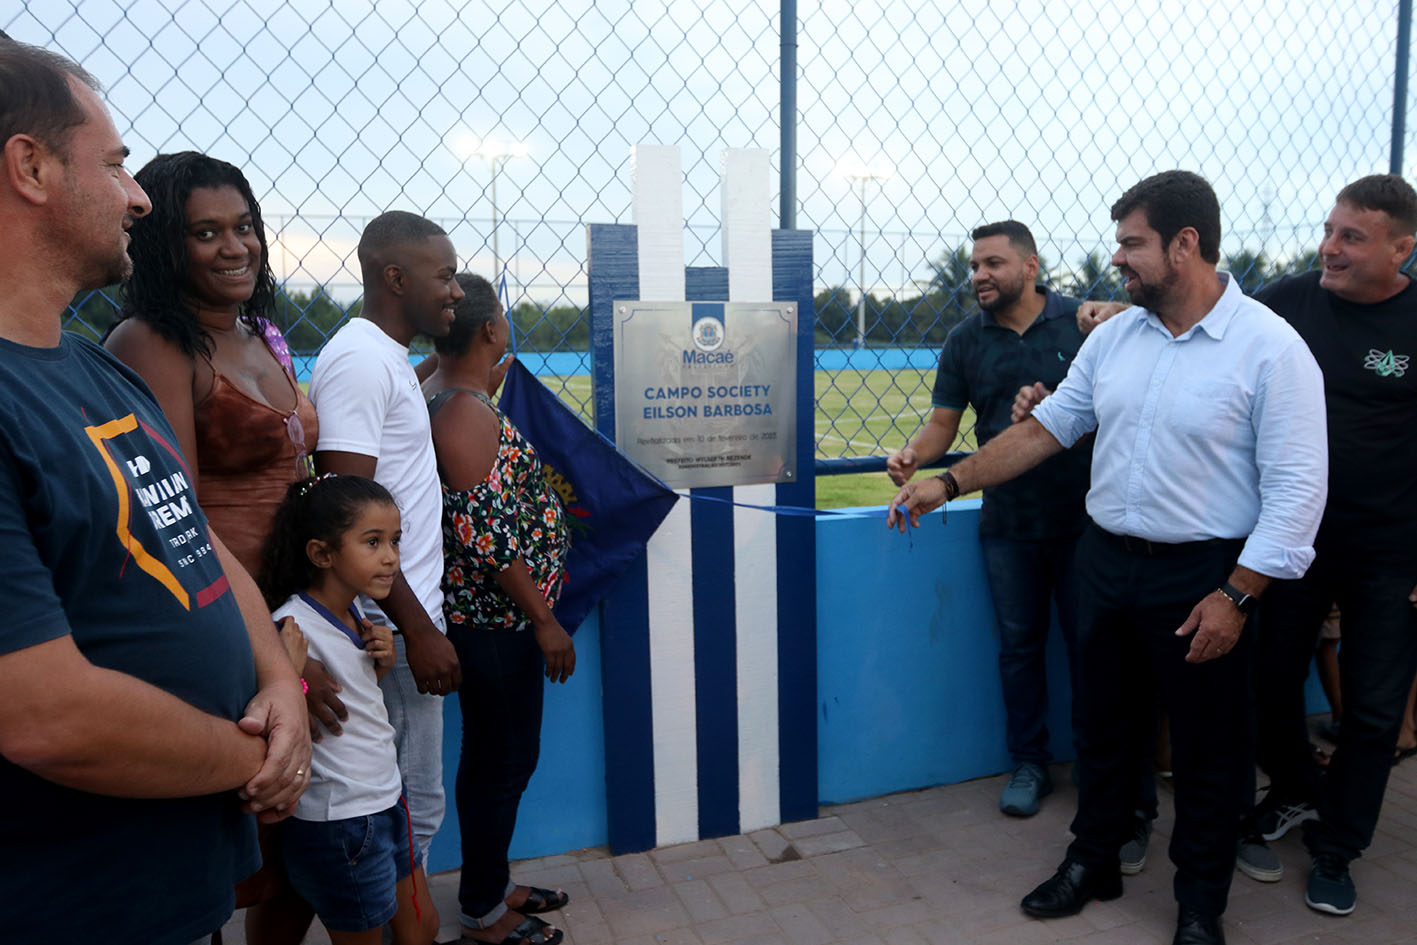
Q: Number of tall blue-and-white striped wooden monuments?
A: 1